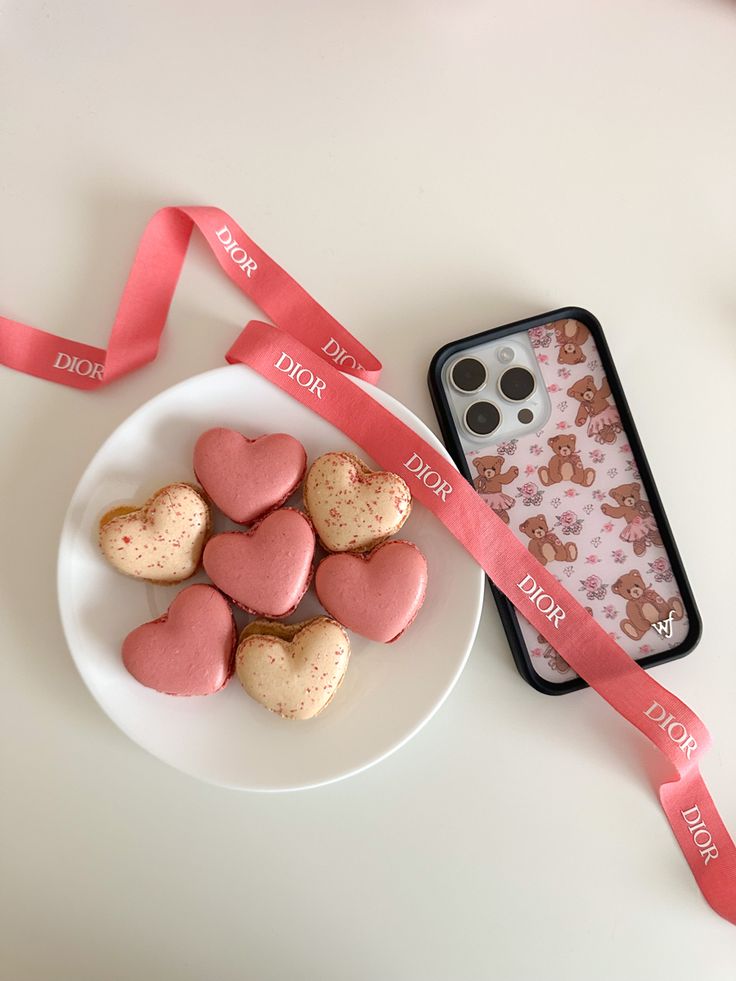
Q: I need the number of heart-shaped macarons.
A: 7